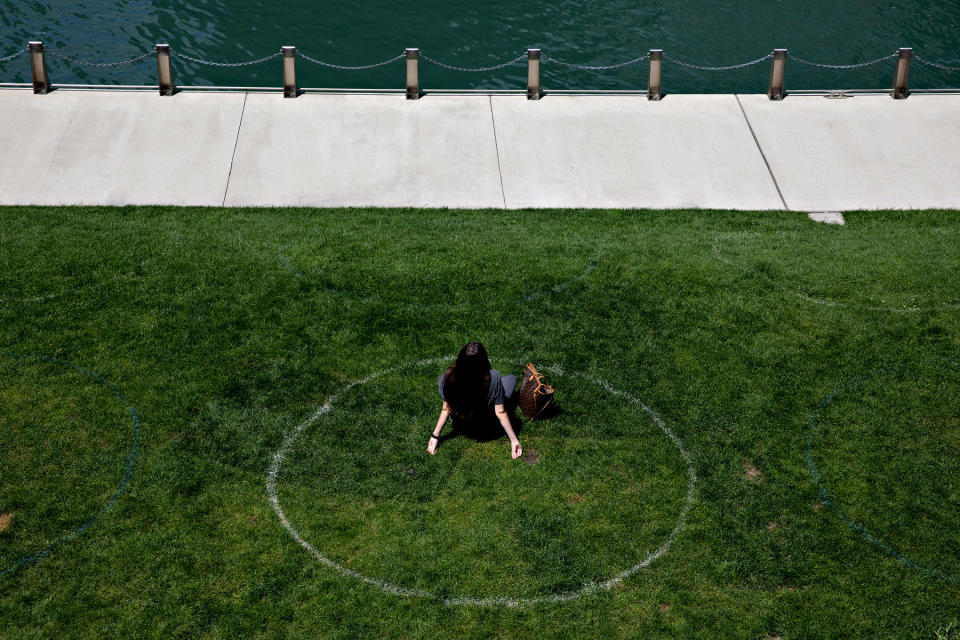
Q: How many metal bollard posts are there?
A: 8